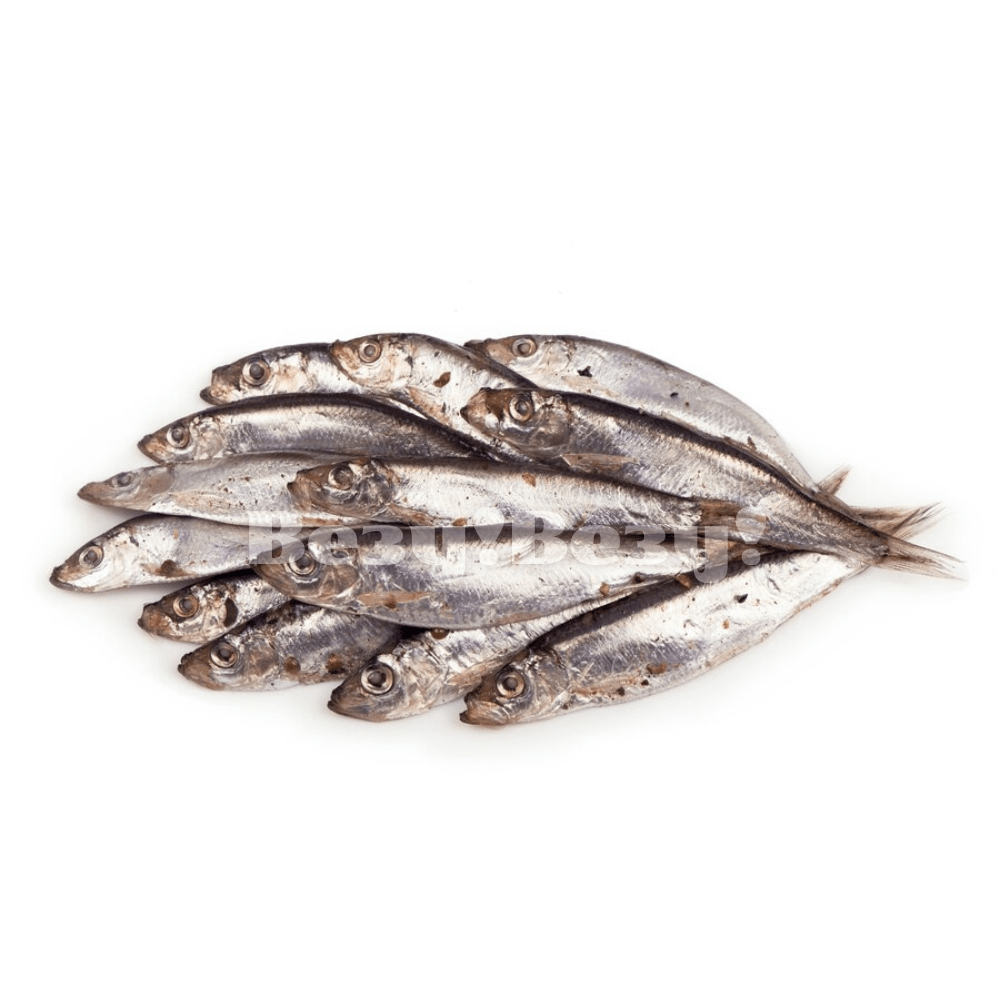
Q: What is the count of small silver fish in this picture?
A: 13